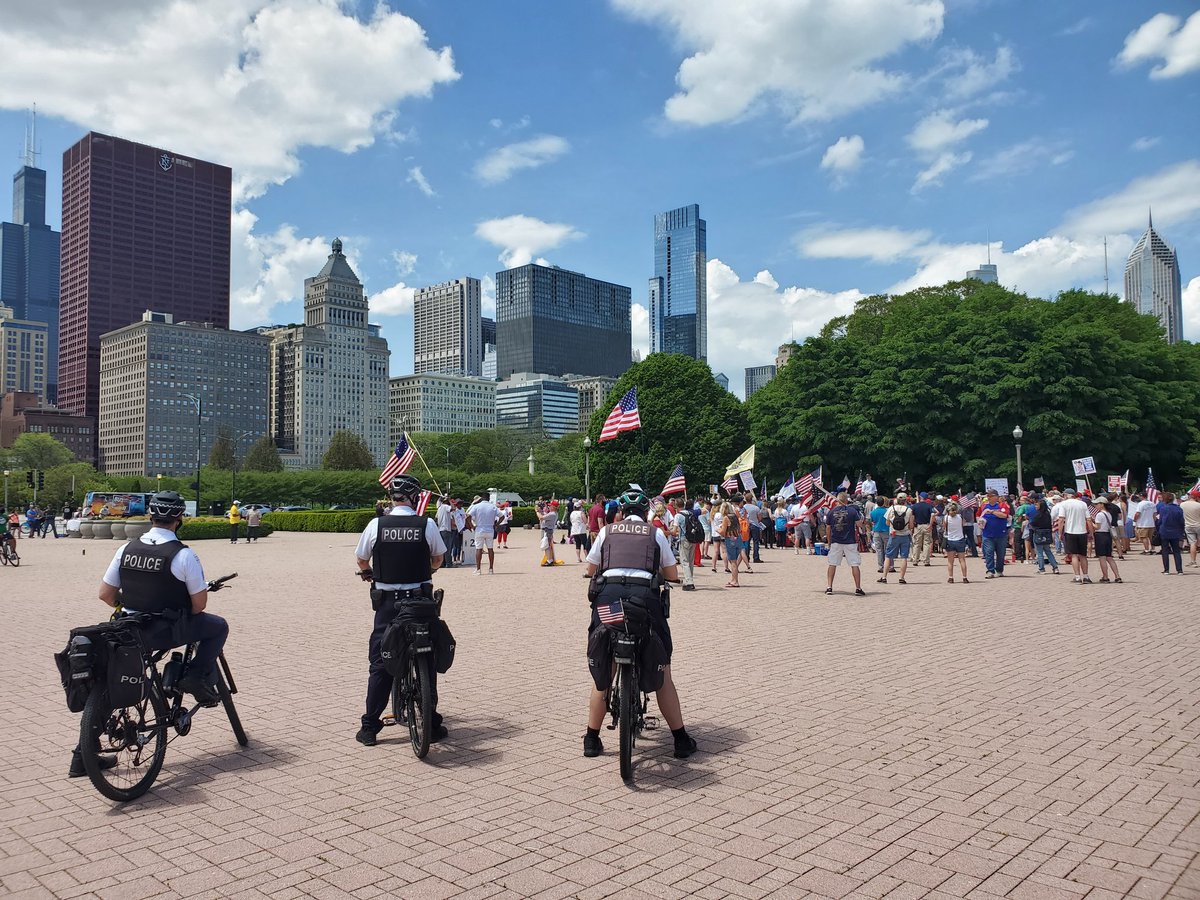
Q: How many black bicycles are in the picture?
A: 3